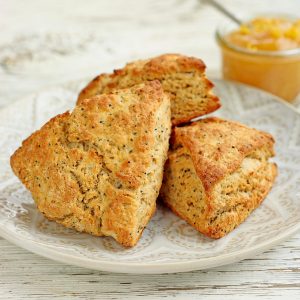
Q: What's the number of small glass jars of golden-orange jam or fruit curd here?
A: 1